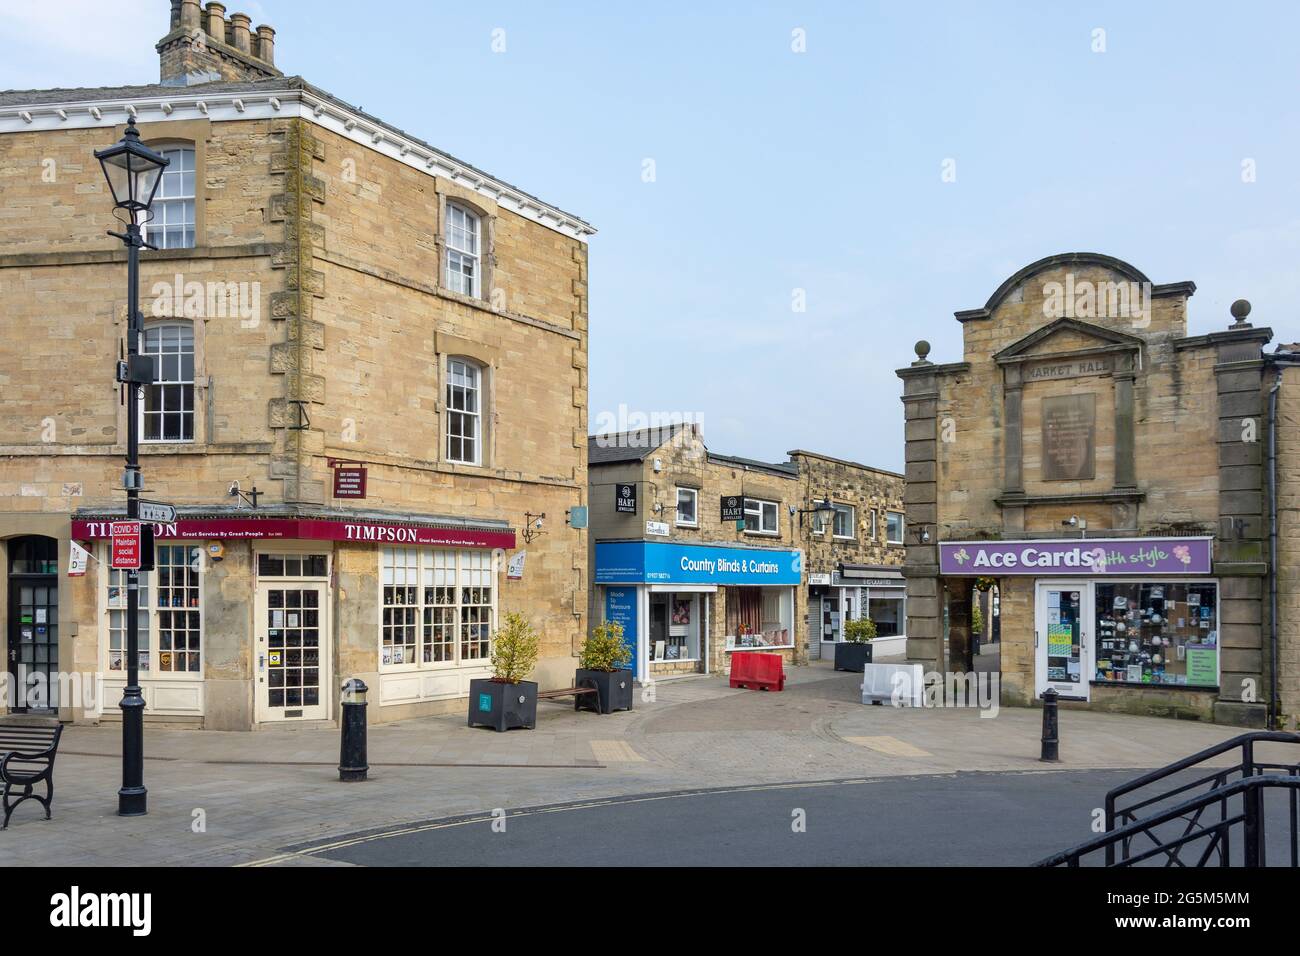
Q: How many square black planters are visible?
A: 3